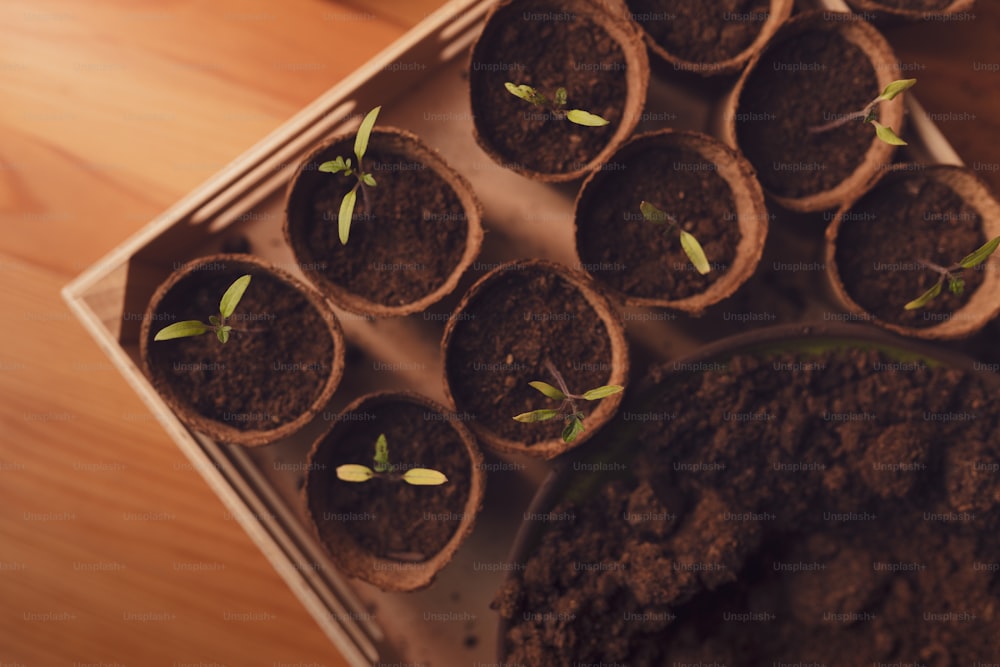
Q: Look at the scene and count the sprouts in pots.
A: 8